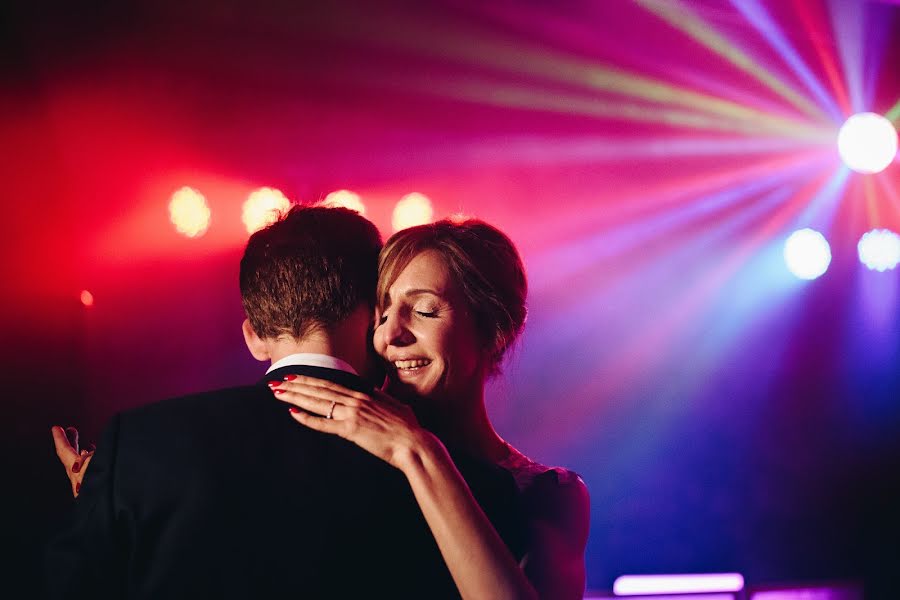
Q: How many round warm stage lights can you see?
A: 4